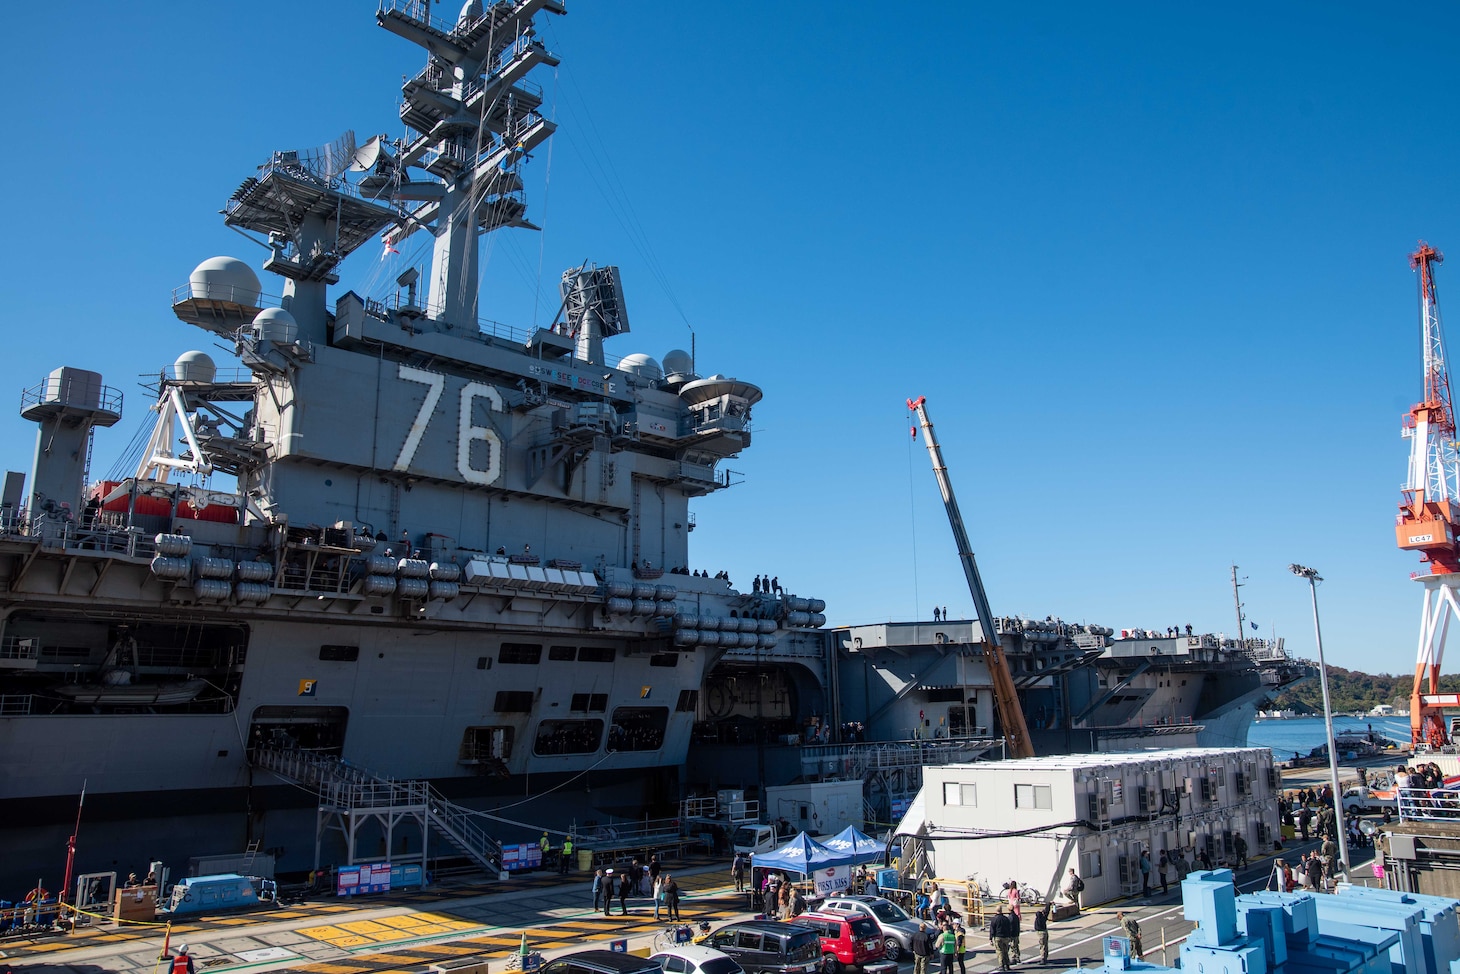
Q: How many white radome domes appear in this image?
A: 5